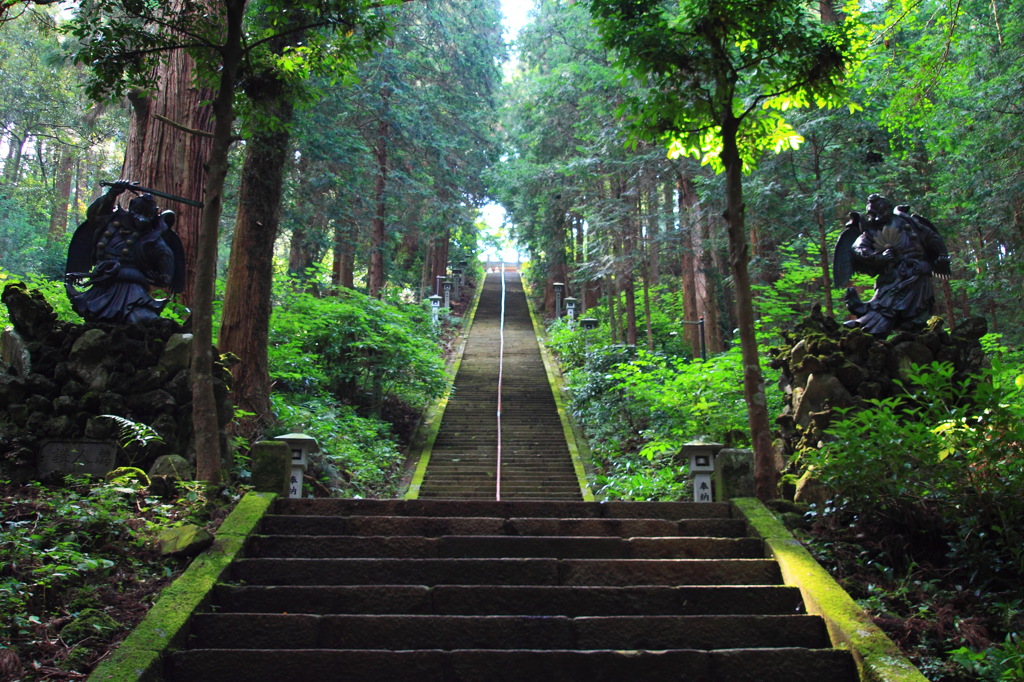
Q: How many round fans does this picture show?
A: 1